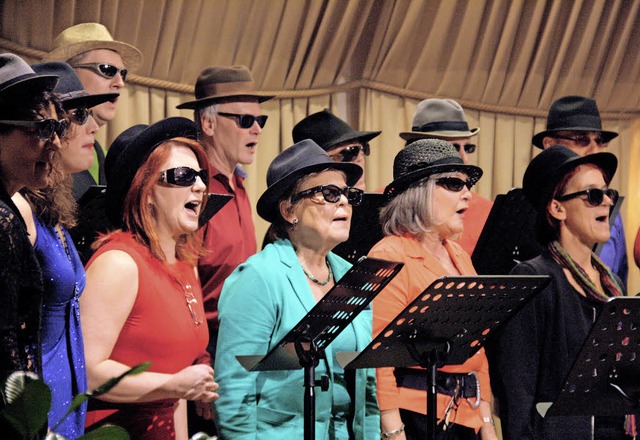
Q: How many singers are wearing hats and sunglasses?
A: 11